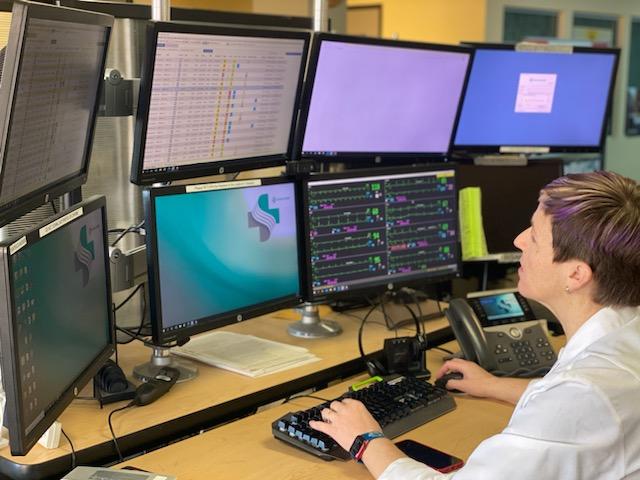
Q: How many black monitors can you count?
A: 8